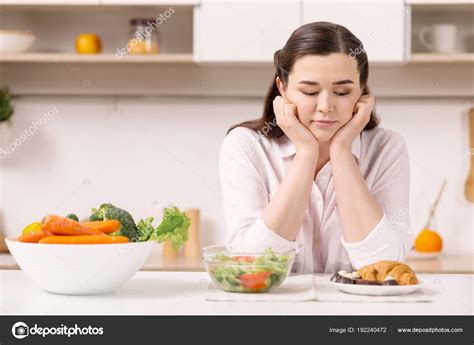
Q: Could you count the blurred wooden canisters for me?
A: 2